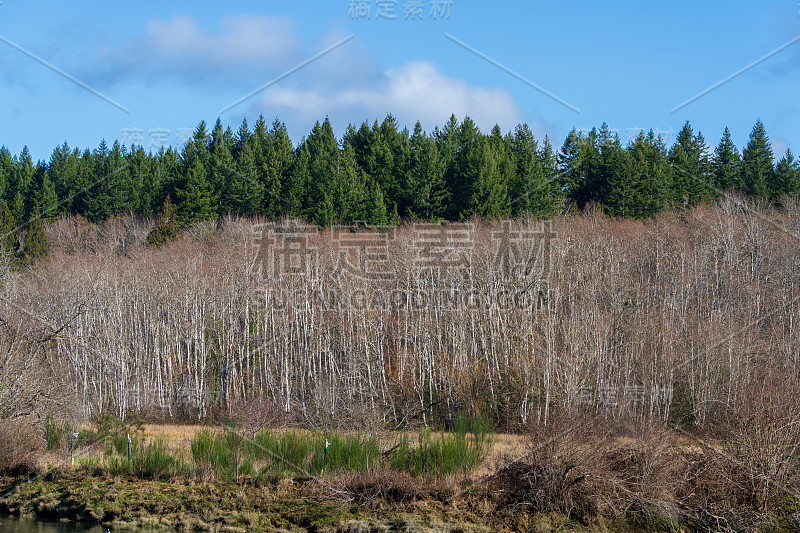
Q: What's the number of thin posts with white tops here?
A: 3